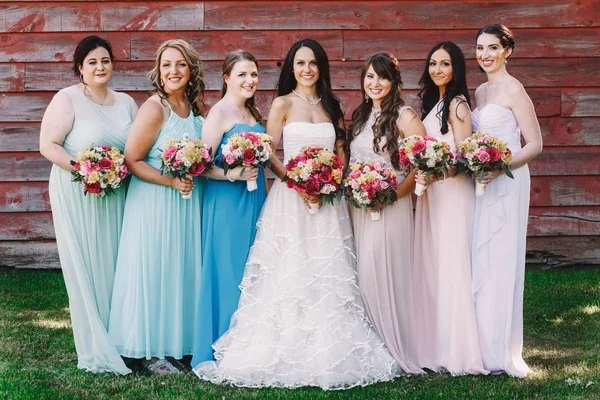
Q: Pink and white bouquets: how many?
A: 7